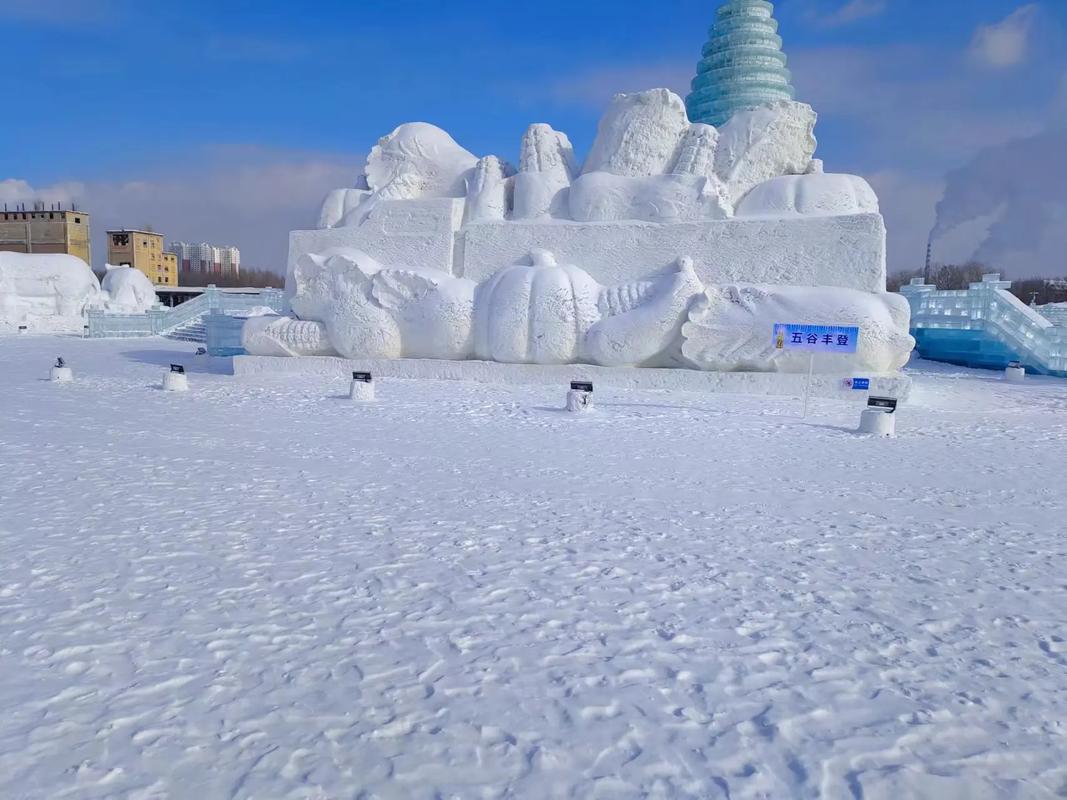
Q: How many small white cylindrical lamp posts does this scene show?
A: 6